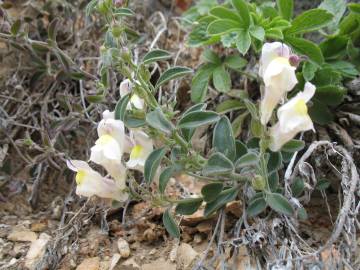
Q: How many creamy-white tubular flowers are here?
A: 6